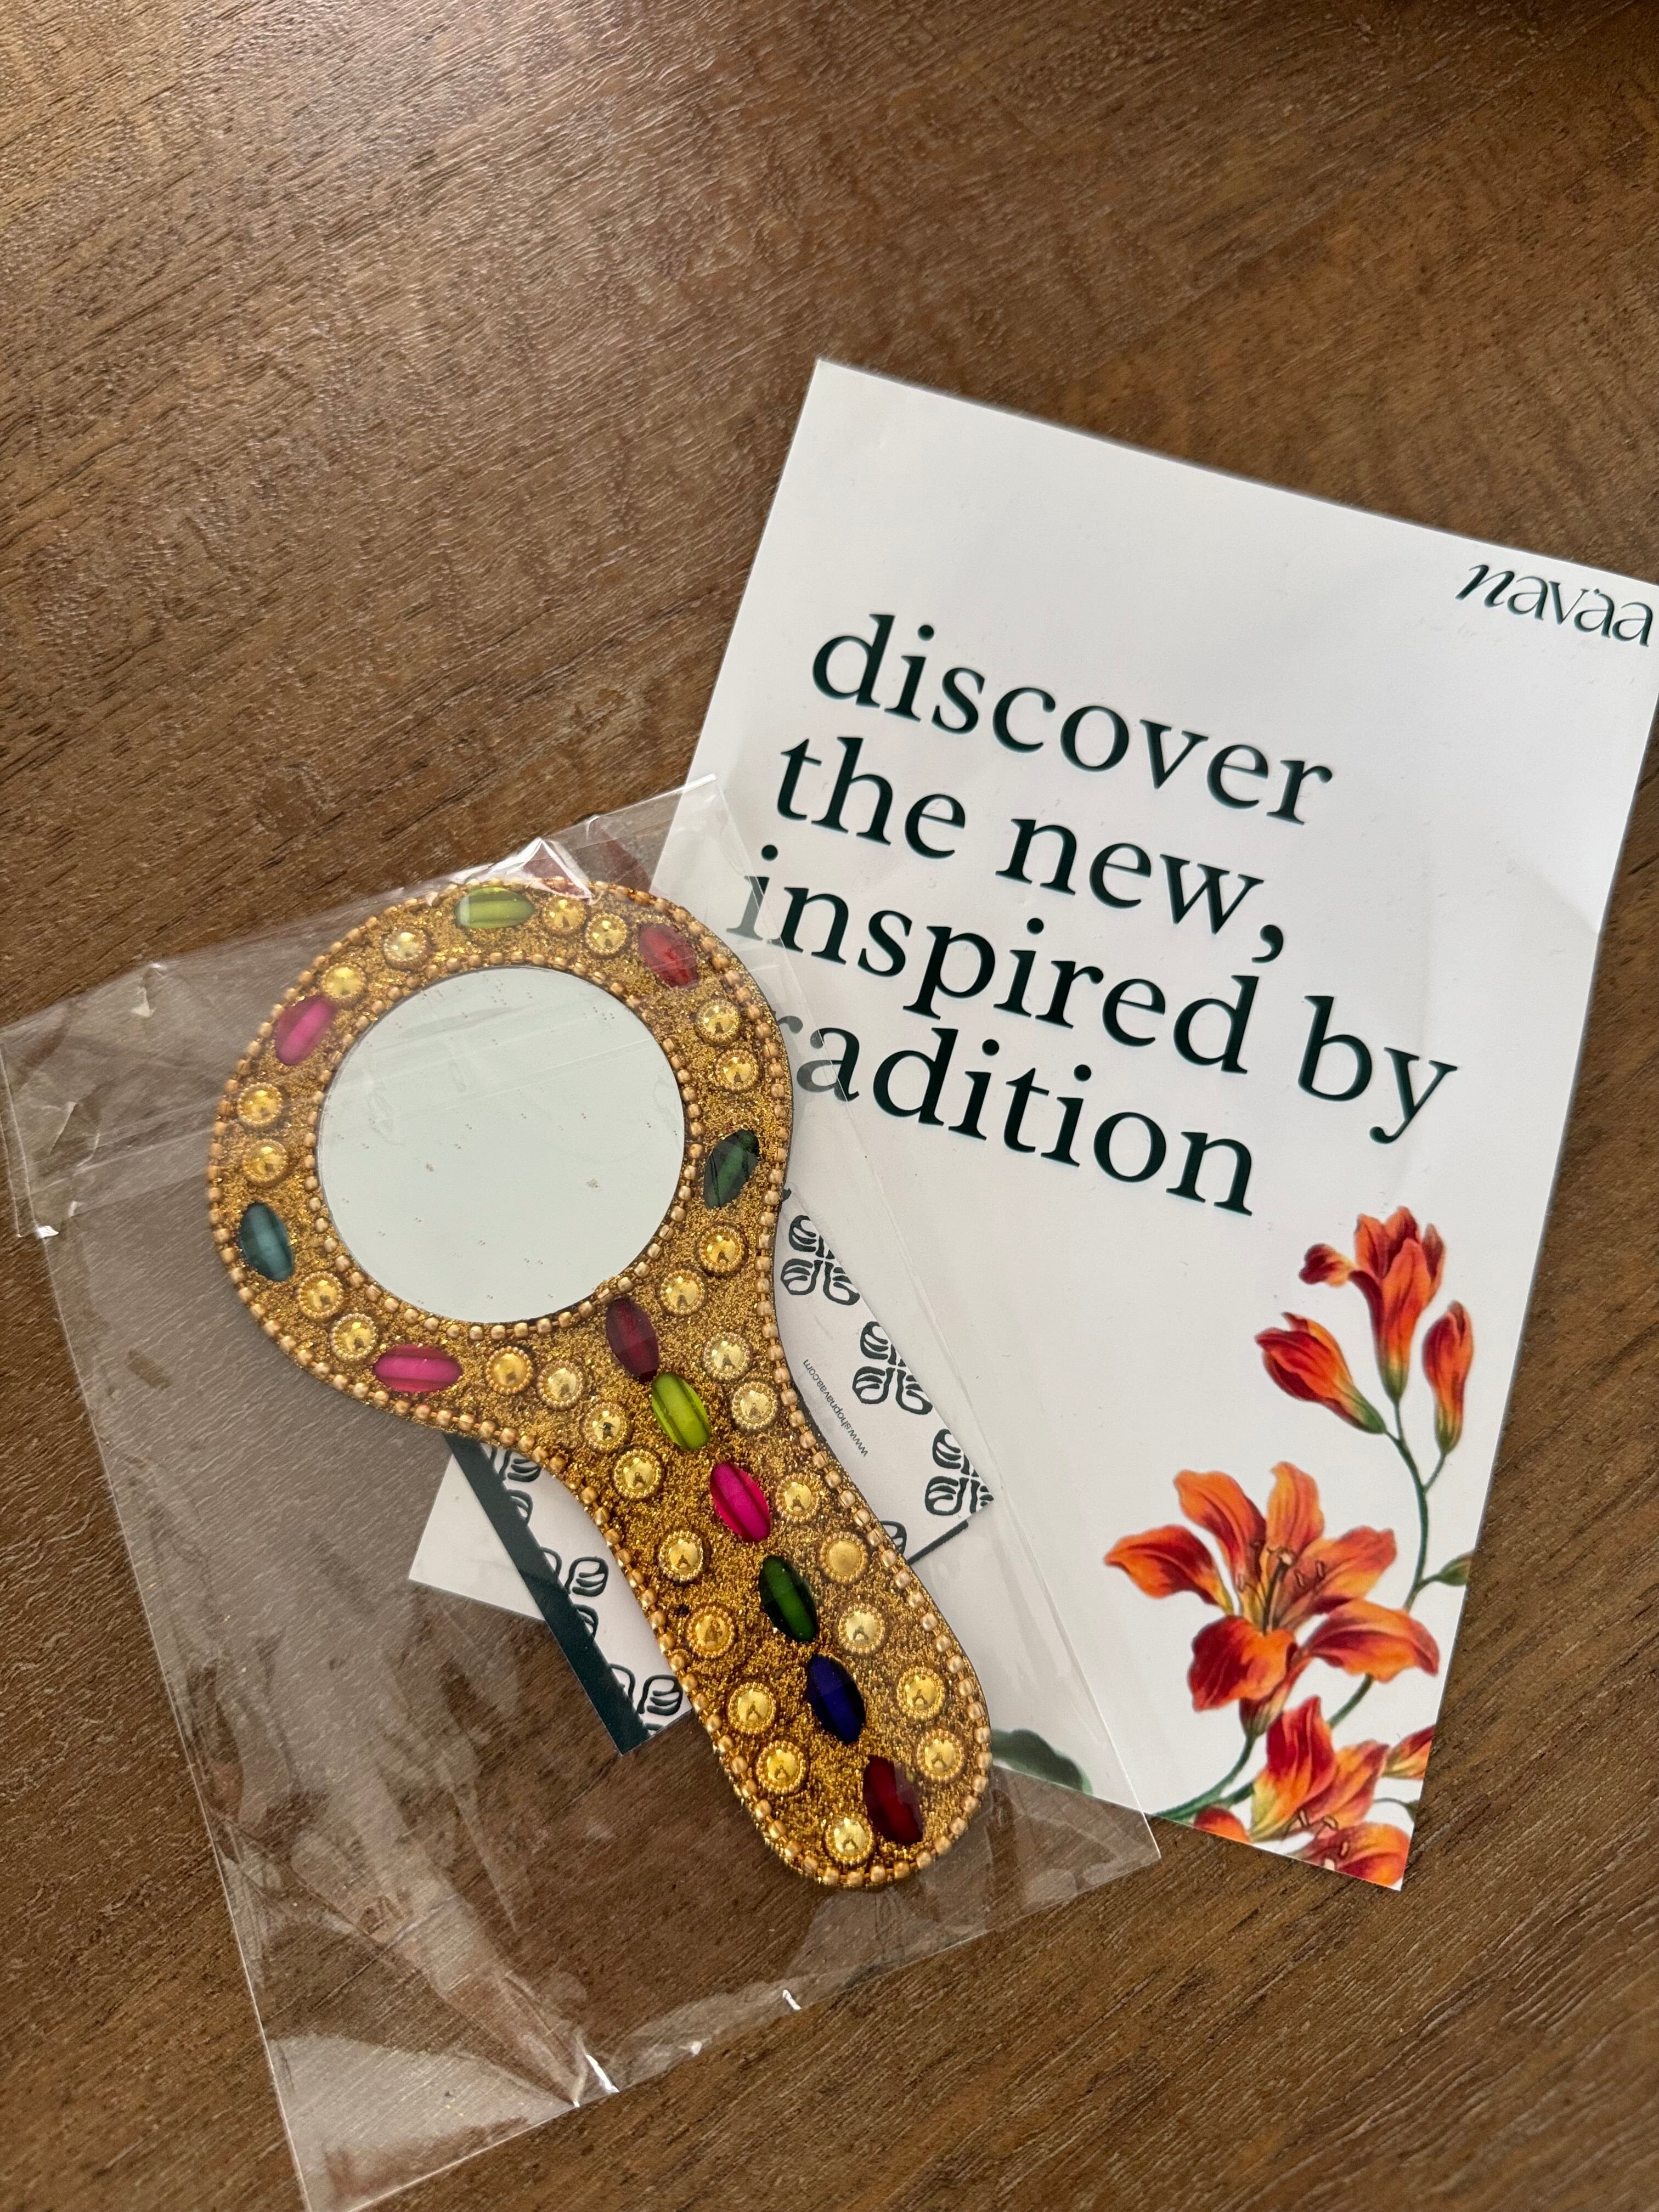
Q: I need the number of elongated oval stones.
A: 12